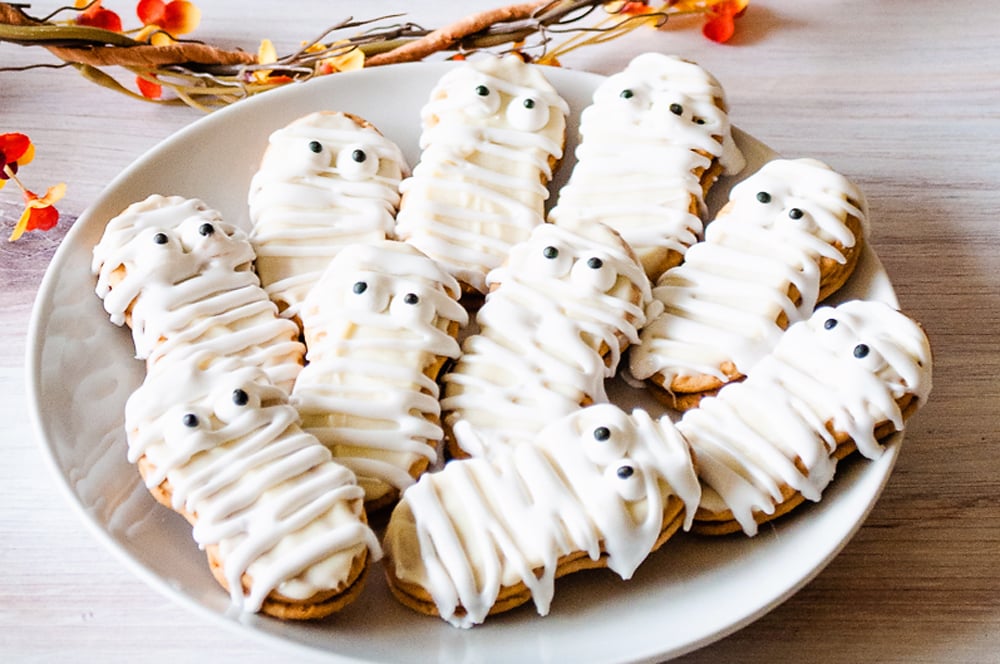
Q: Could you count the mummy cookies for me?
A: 10